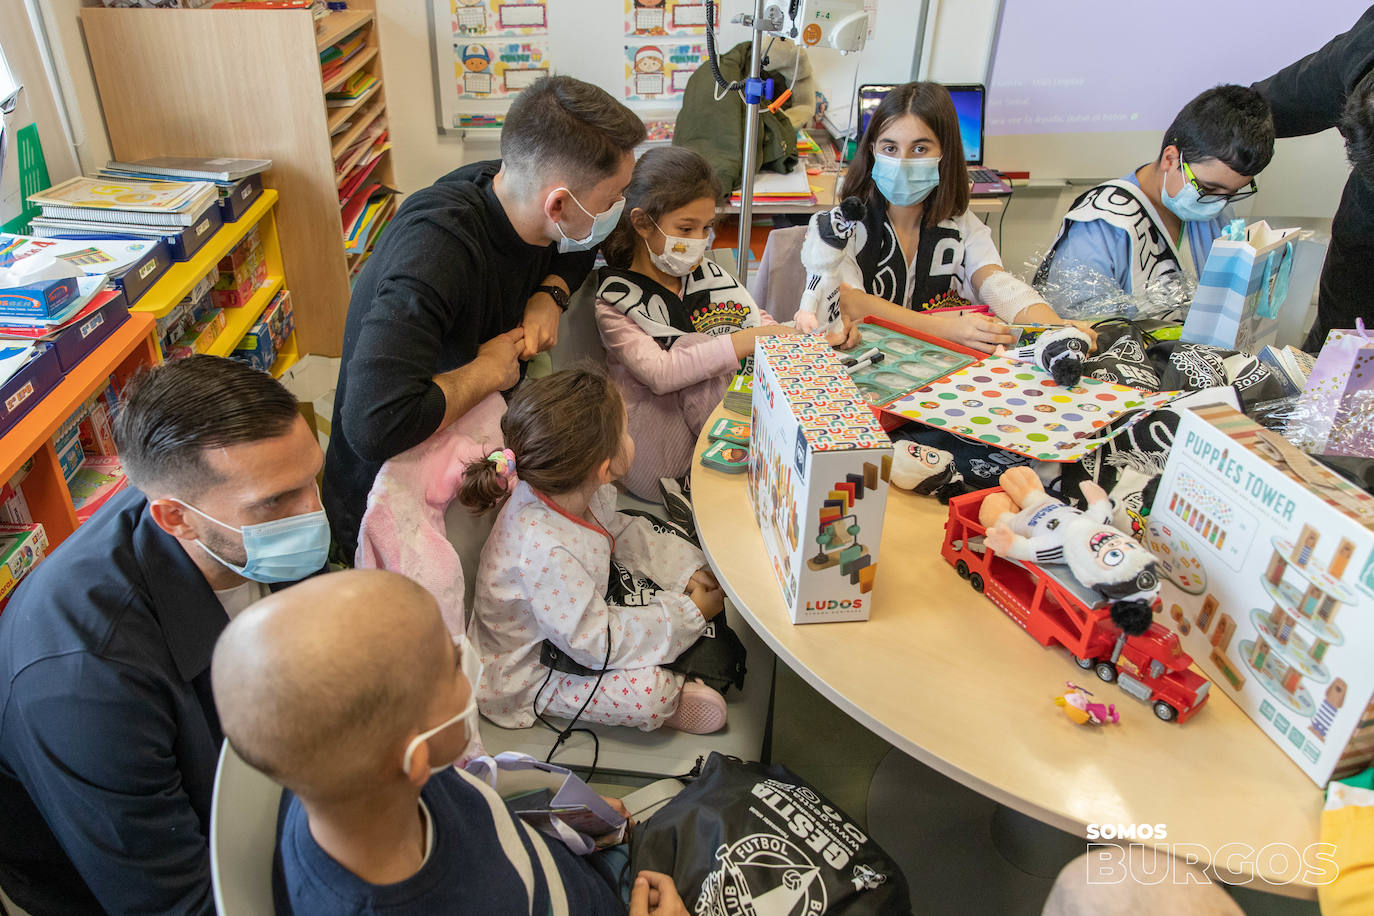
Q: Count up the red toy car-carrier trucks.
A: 1